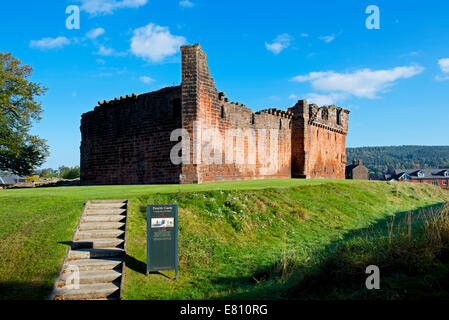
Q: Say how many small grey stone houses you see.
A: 1